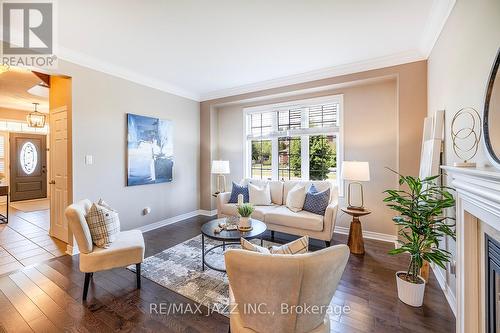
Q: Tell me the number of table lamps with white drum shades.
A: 2